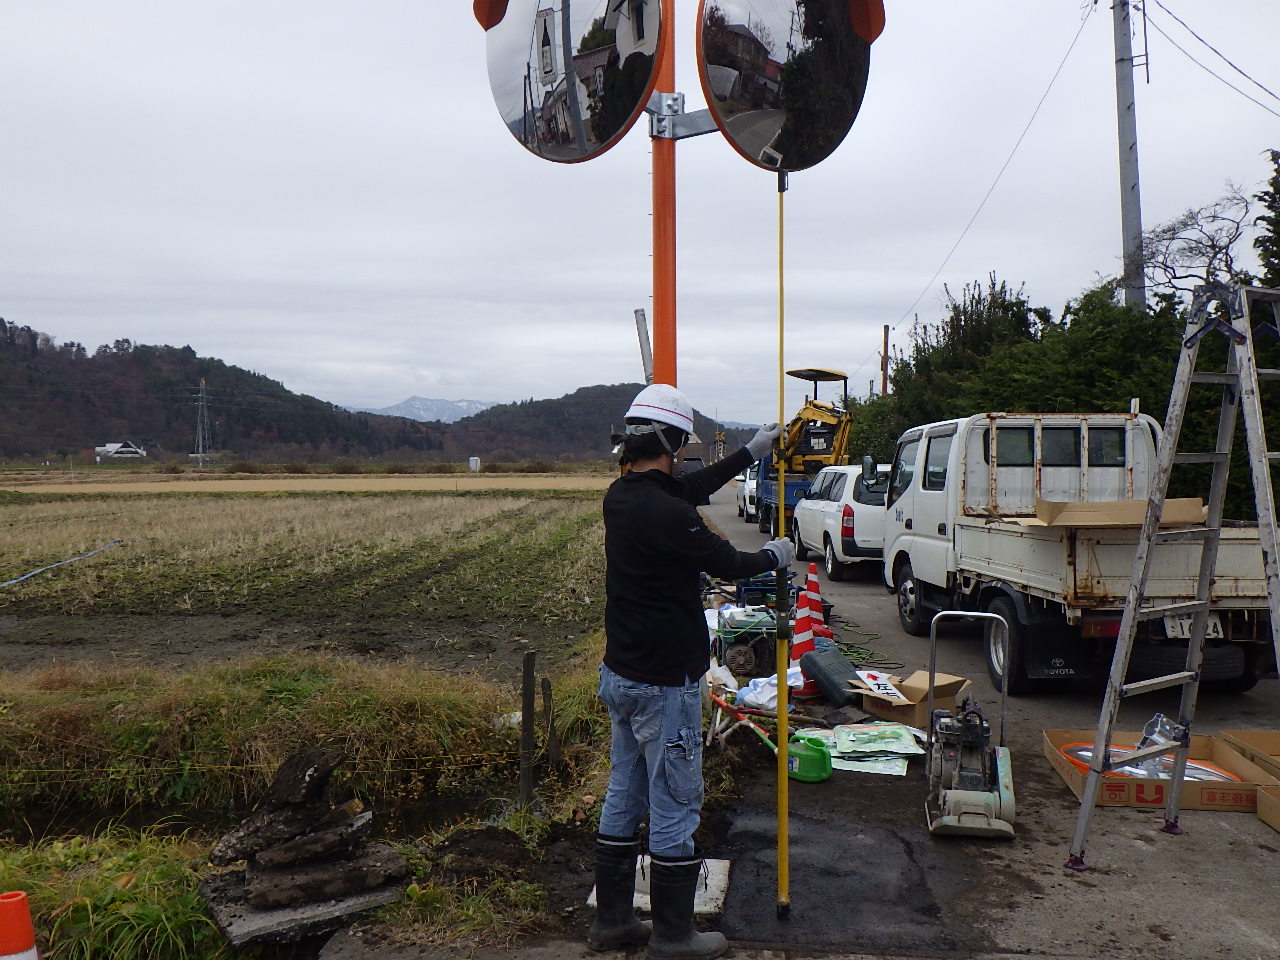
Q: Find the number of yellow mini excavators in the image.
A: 1